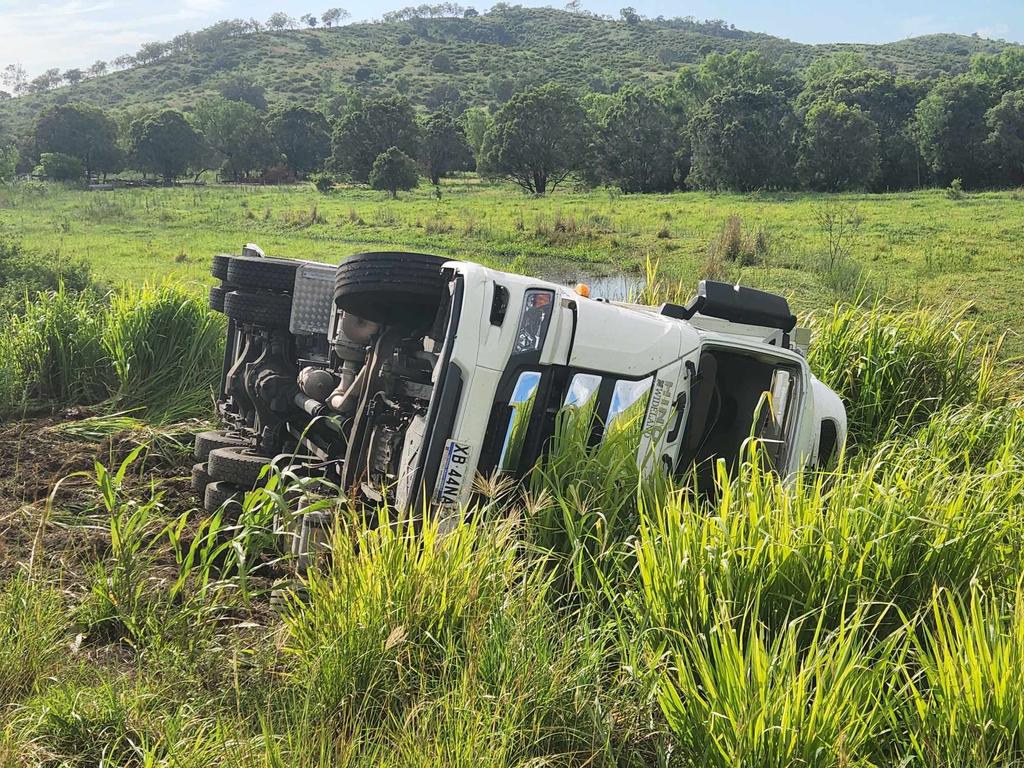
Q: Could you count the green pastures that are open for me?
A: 1